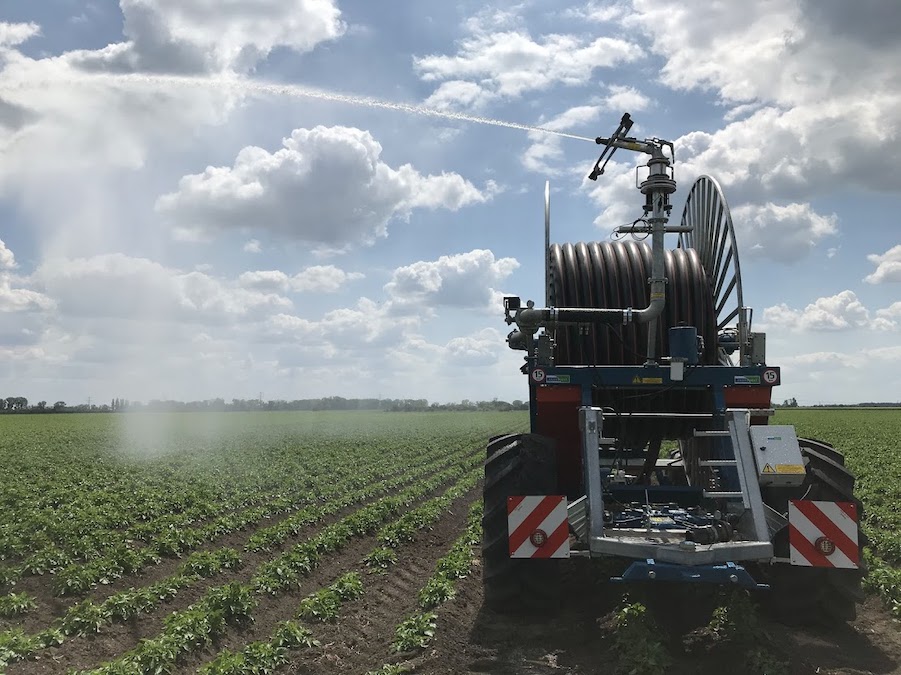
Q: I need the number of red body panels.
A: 2